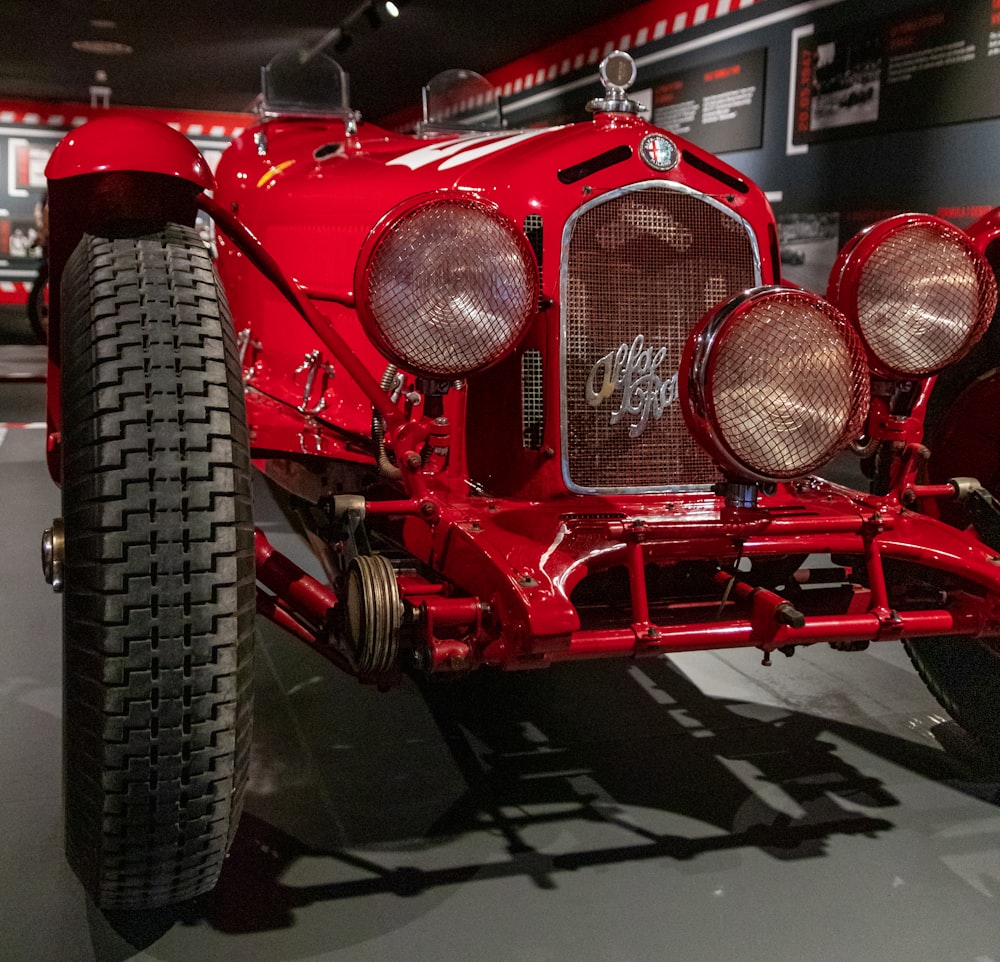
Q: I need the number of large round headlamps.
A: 3